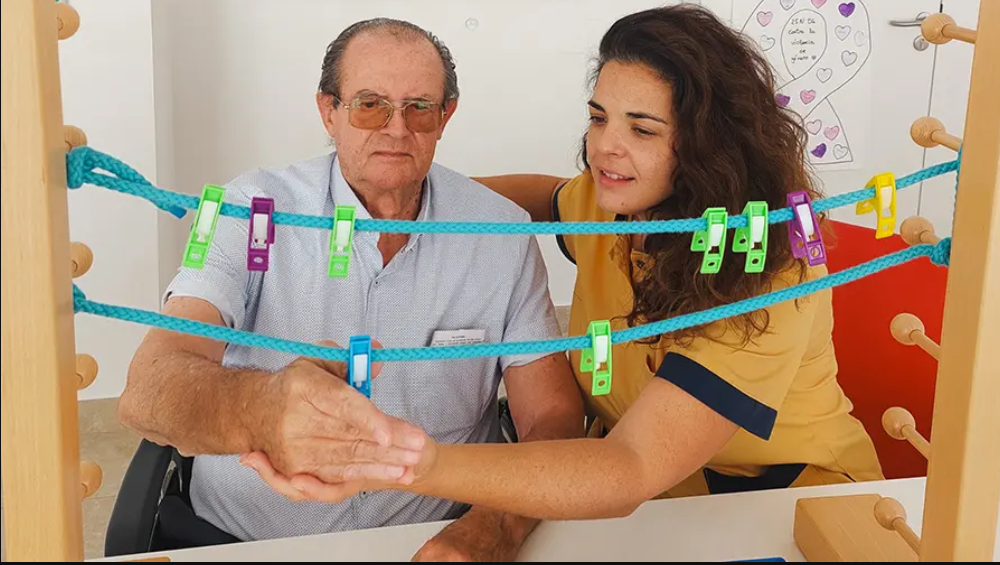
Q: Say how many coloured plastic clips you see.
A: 9